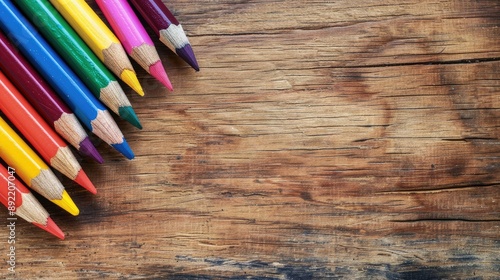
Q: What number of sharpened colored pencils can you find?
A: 9